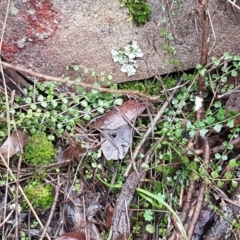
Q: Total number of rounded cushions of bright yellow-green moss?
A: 2